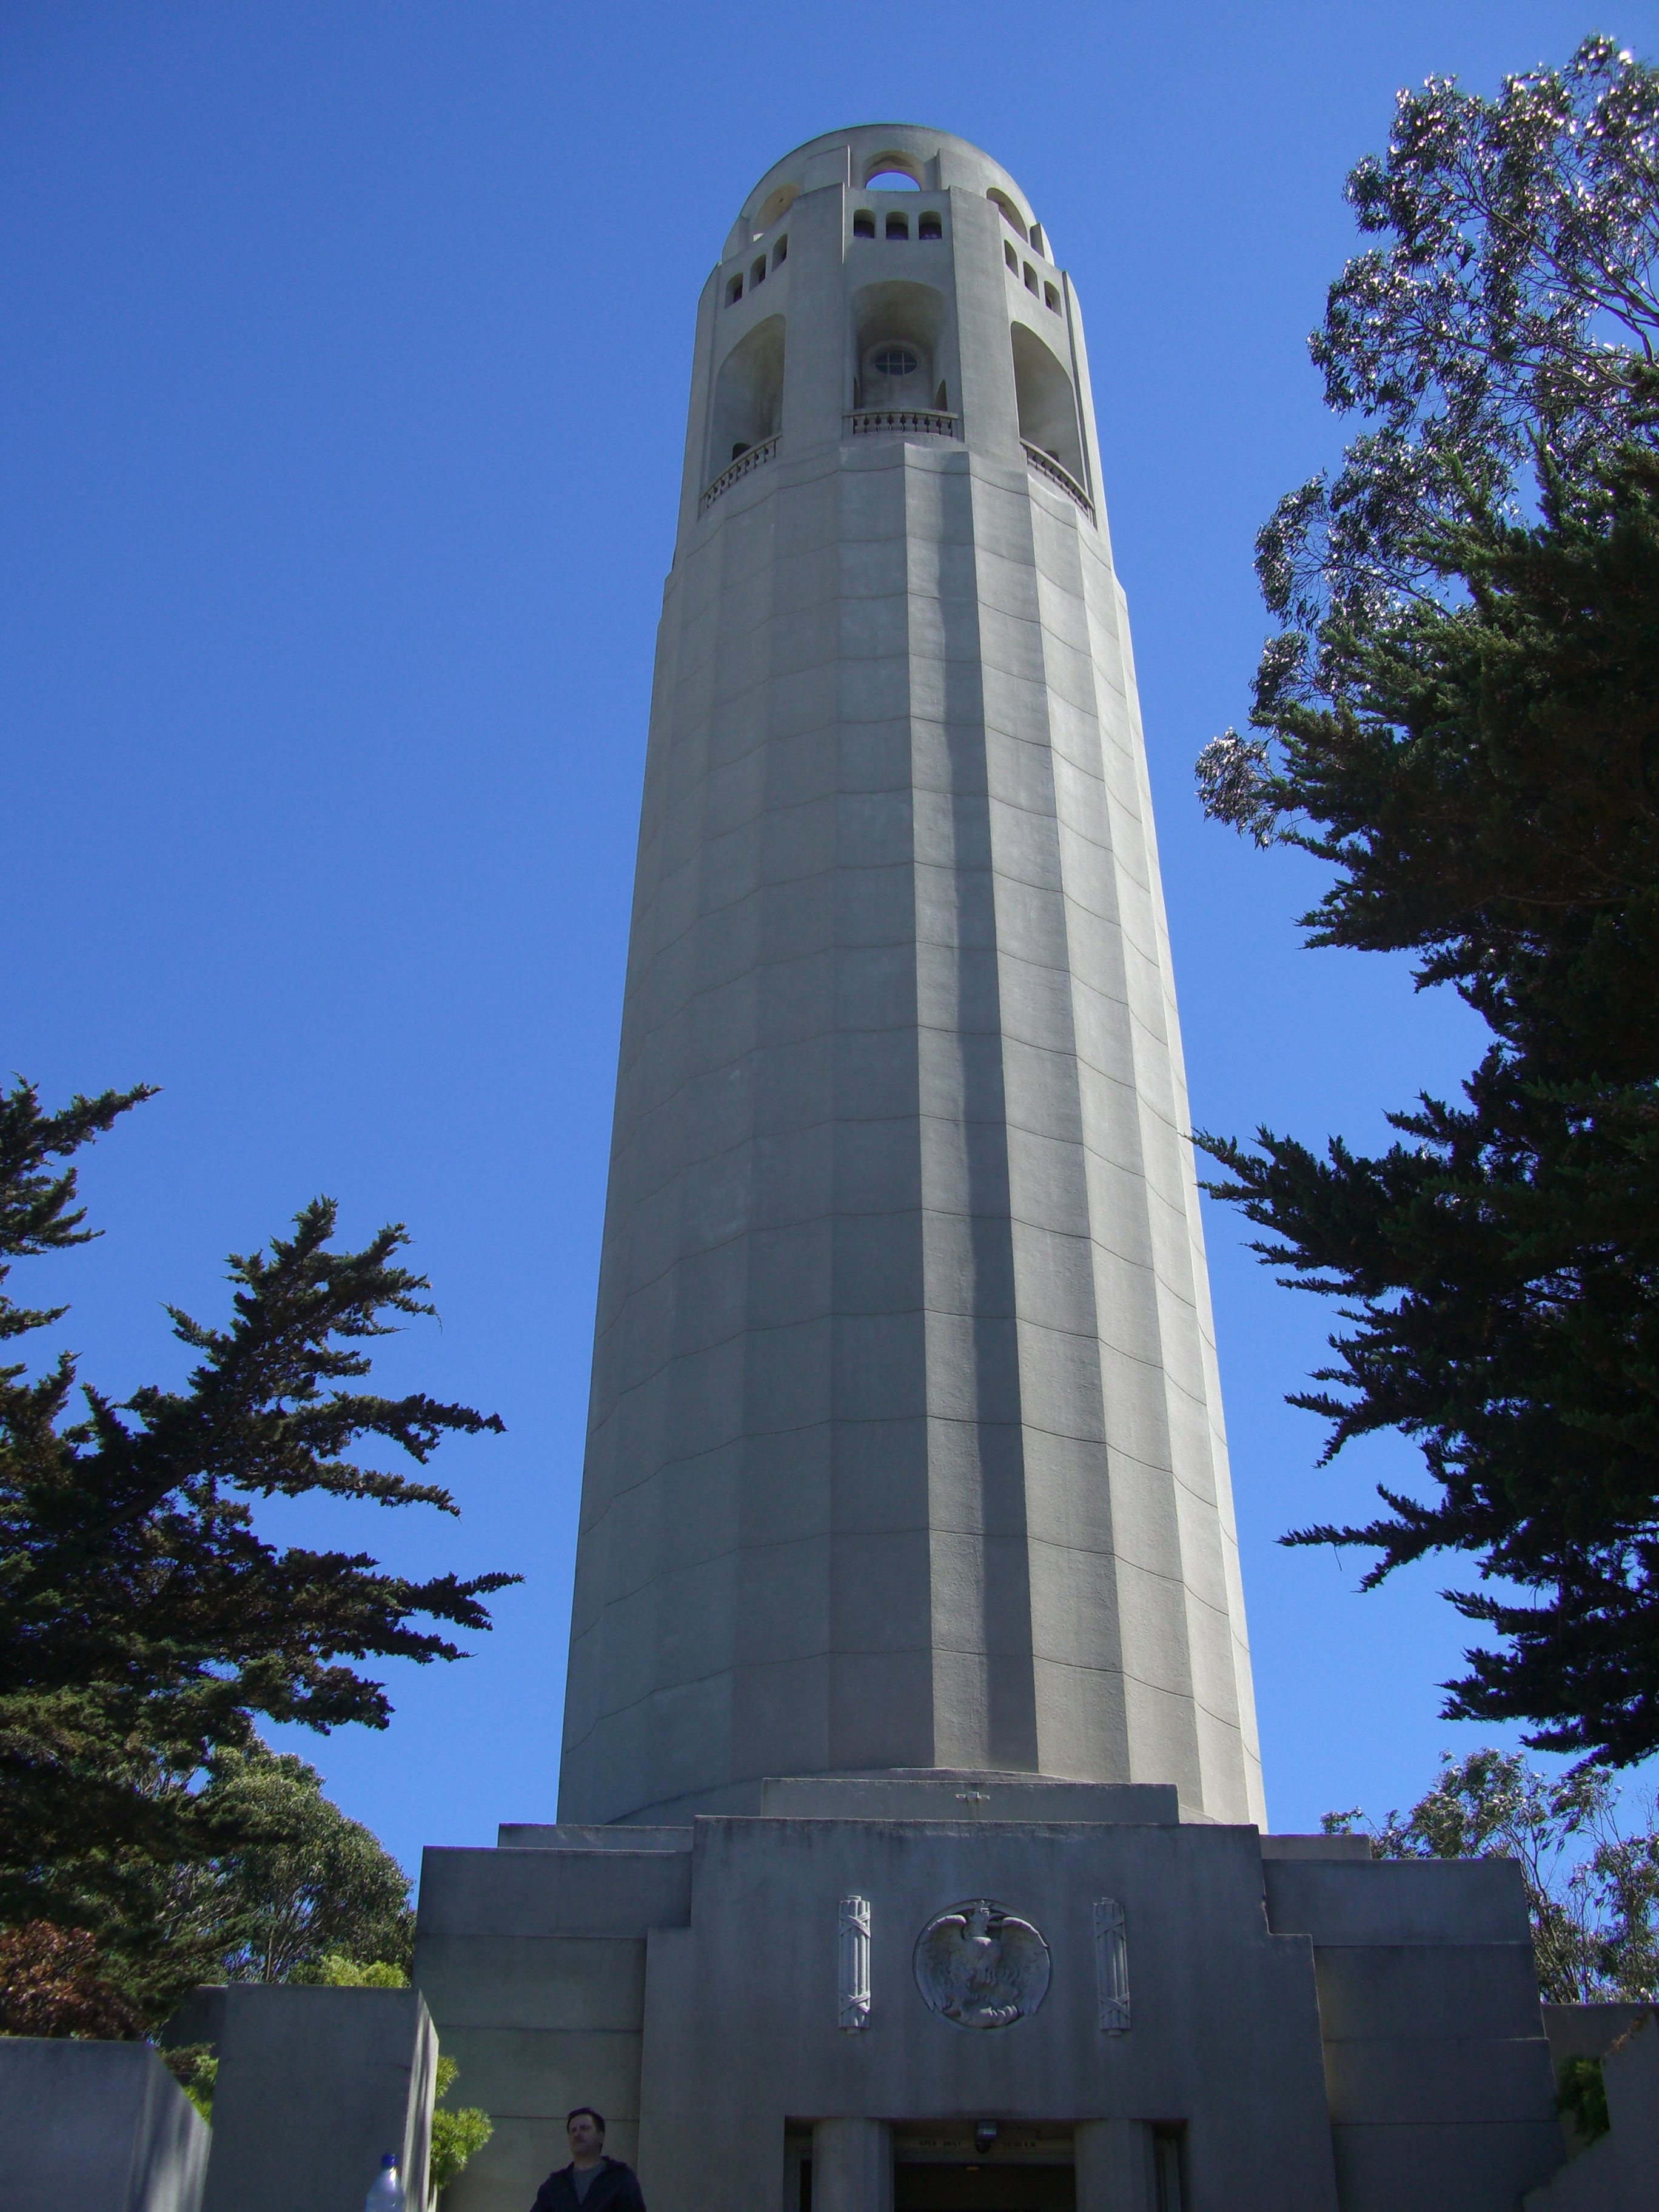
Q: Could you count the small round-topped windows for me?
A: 9